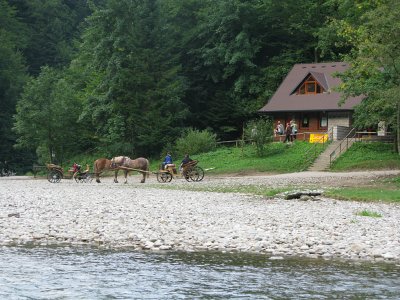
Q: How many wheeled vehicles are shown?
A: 2